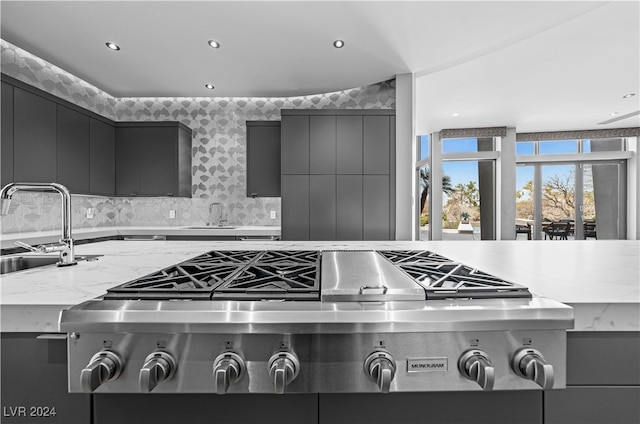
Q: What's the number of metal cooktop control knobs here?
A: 7